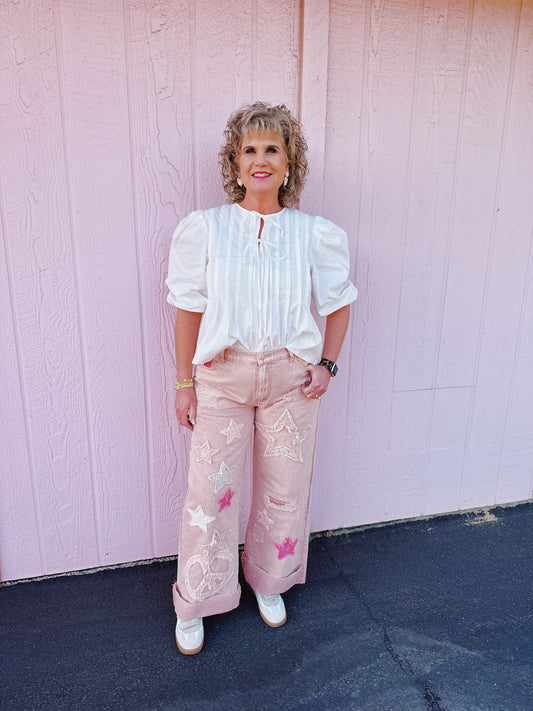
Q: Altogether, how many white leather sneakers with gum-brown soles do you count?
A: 2